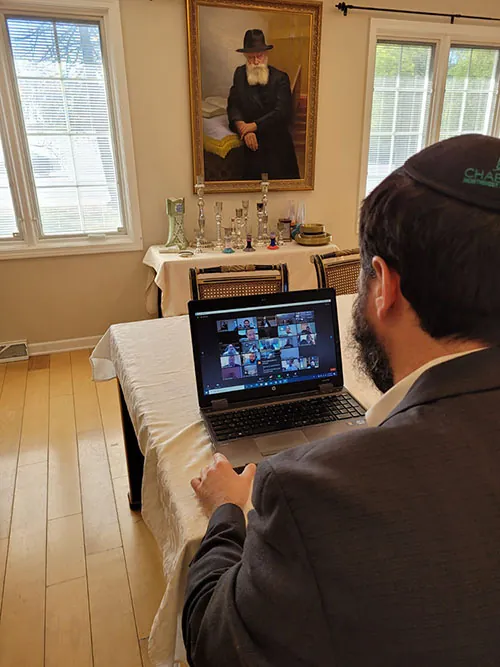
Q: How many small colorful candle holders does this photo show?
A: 3